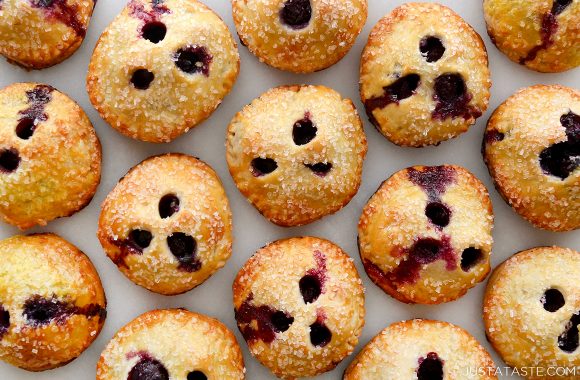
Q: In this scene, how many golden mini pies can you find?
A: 15